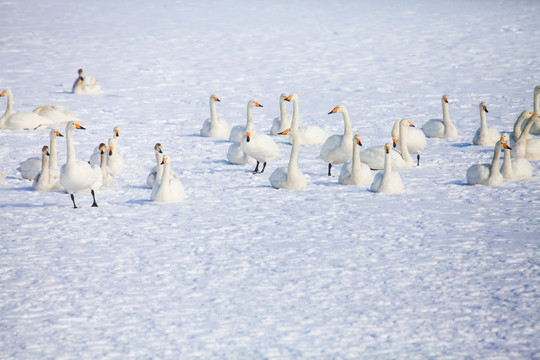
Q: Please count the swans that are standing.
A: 4